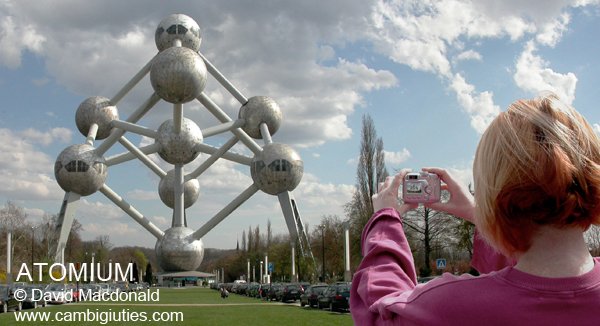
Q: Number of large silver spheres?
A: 9